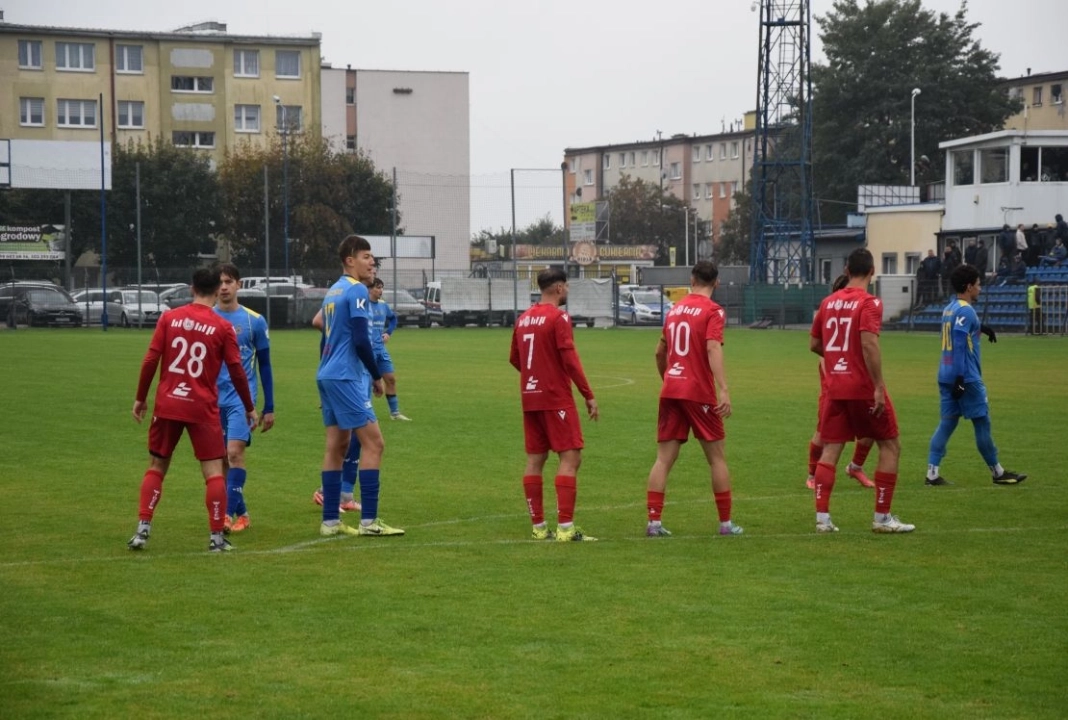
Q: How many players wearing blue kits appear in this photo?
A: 5